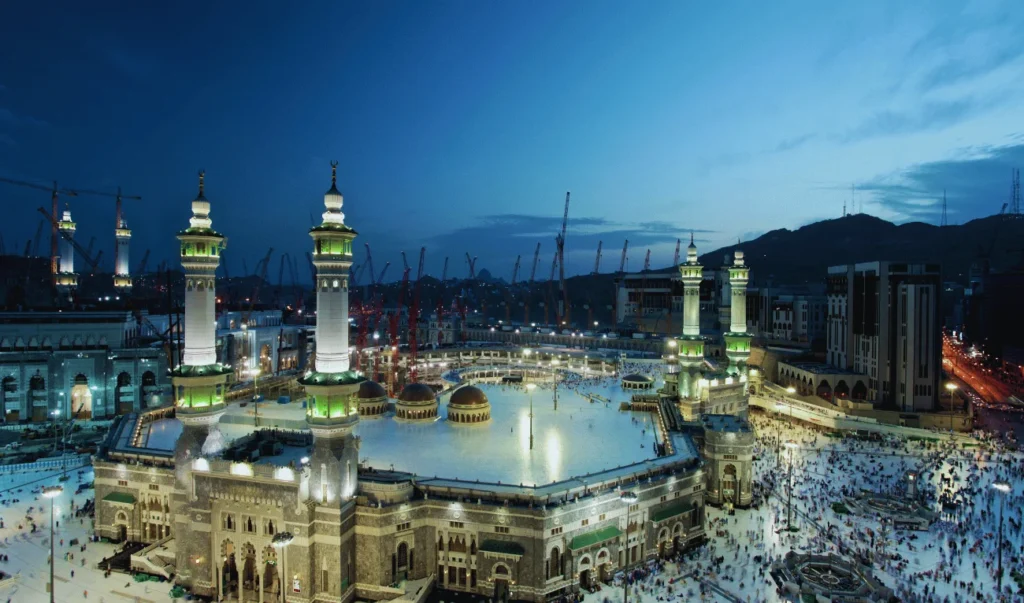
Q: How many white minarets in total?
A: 6